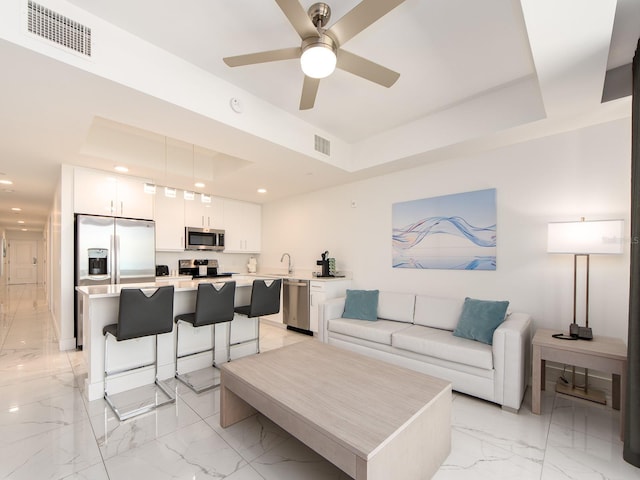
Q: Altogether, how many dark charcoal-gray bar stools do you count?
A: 3